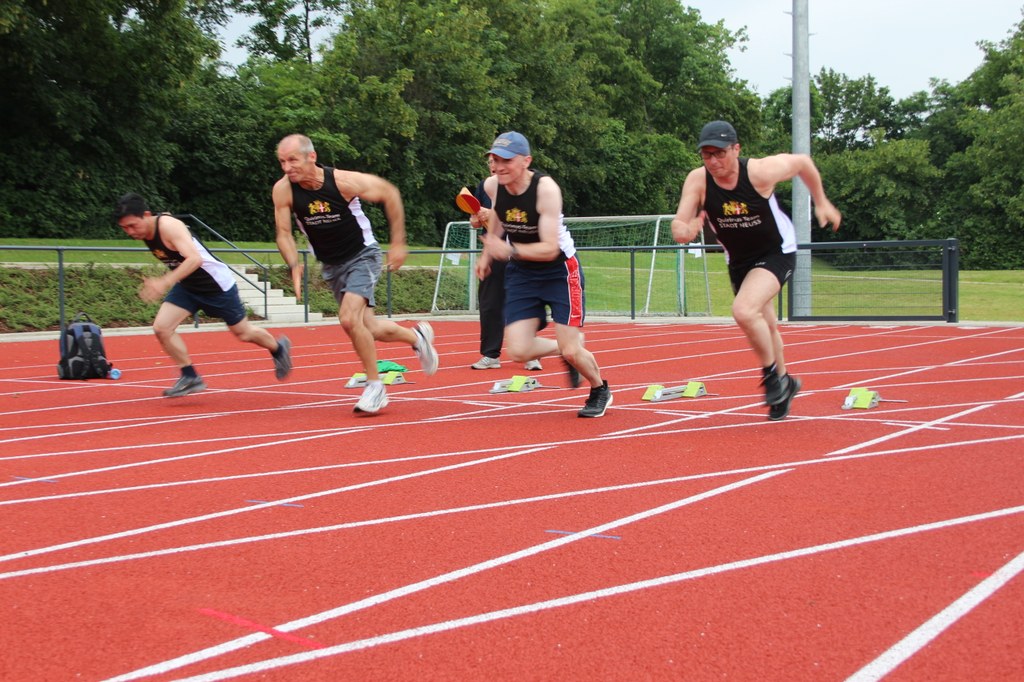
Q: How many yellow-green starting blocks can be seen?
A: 4